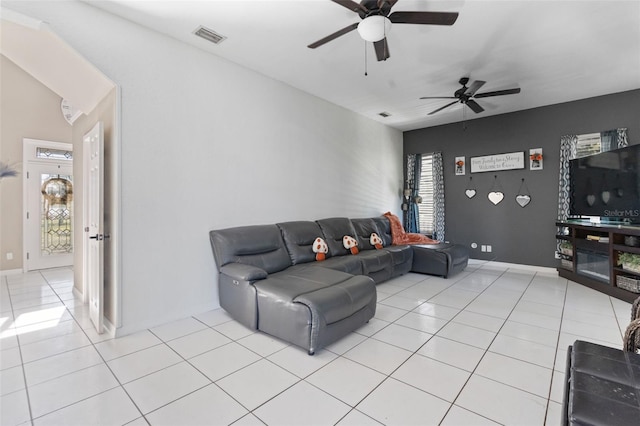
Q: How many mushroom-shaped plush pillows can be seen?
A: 3